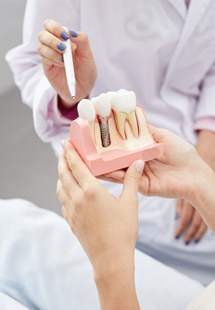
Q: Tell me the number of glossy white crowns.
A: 3